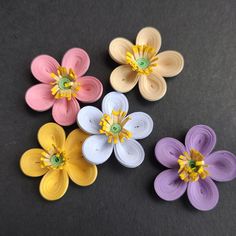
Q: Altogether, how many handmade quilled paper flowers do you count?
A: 5